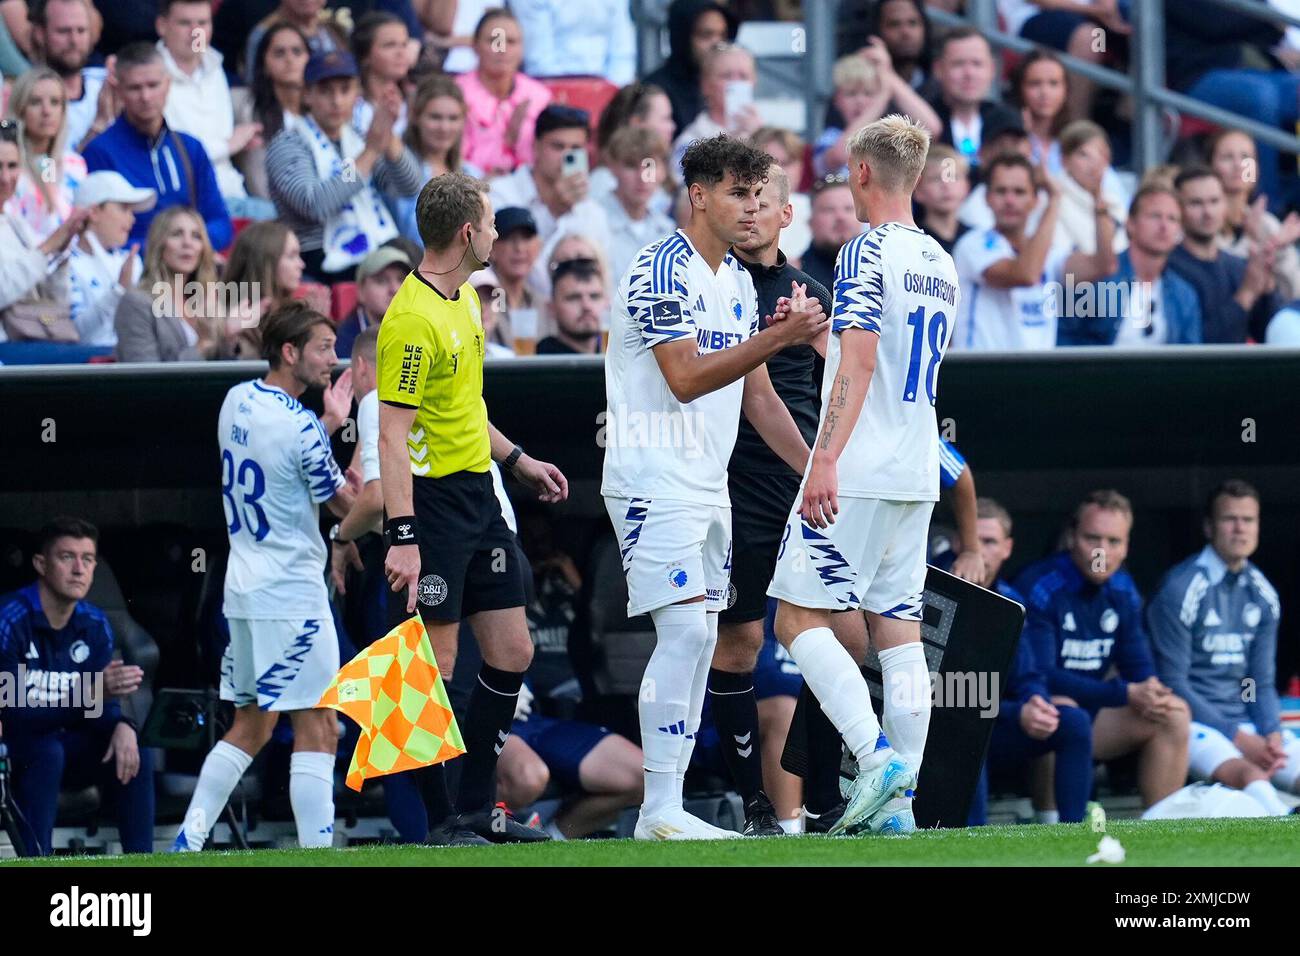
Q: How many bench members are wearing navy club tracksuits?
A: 3